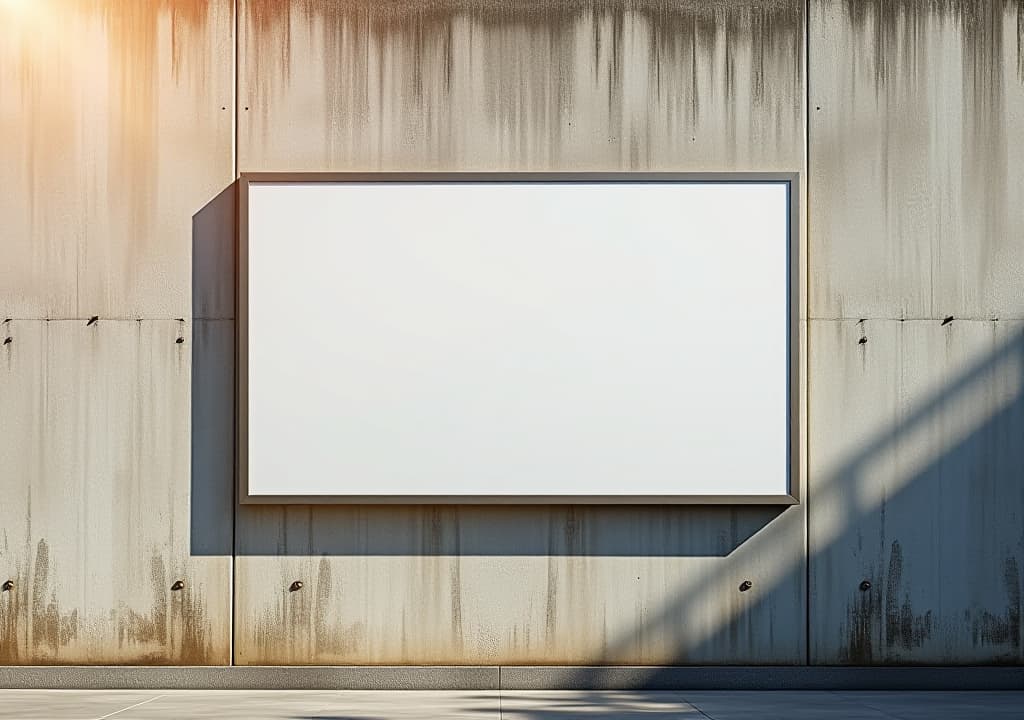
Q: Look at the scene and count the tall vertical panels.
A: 3